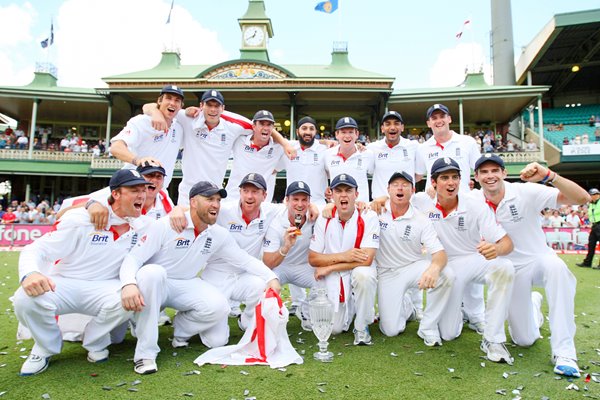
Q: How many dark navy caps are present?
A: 15